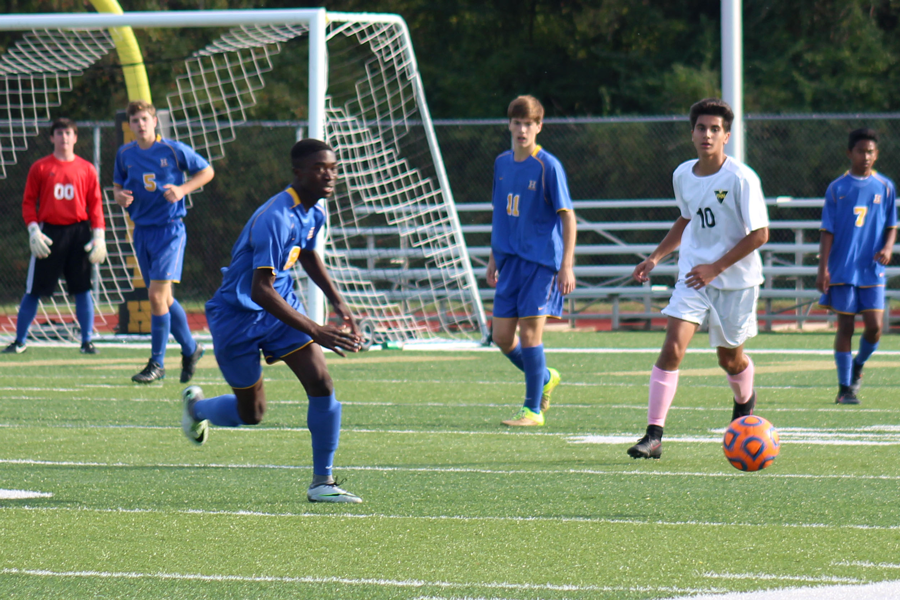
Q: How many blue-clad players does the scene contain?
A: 4